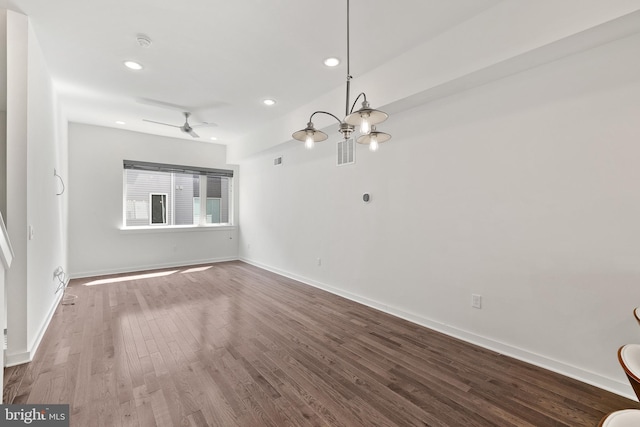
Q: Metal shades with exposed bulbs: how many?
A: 3